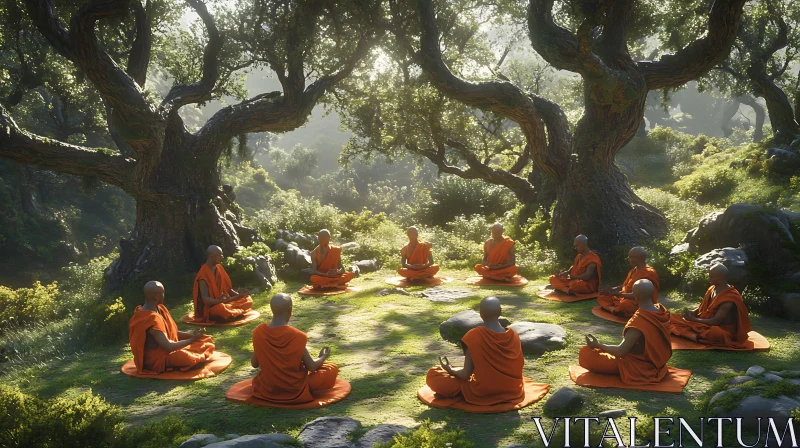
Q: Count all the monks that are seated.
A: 11